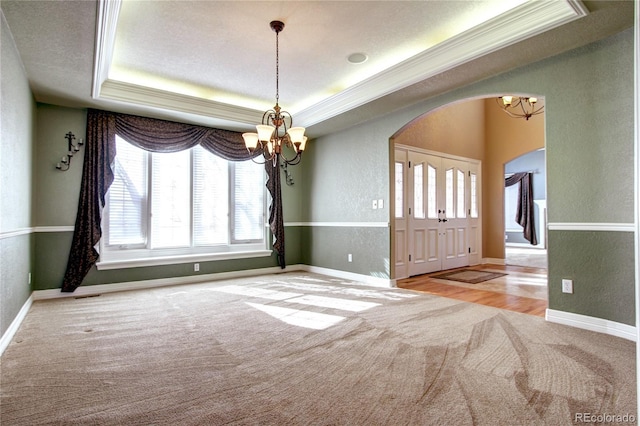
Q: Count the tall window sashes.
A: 4